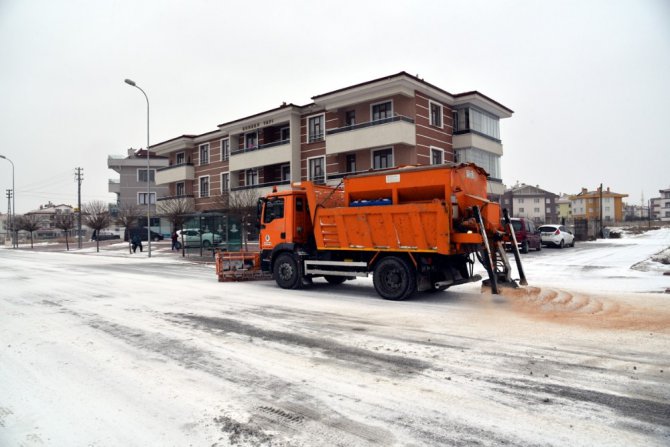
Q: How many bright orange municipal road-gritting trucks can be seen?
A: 1